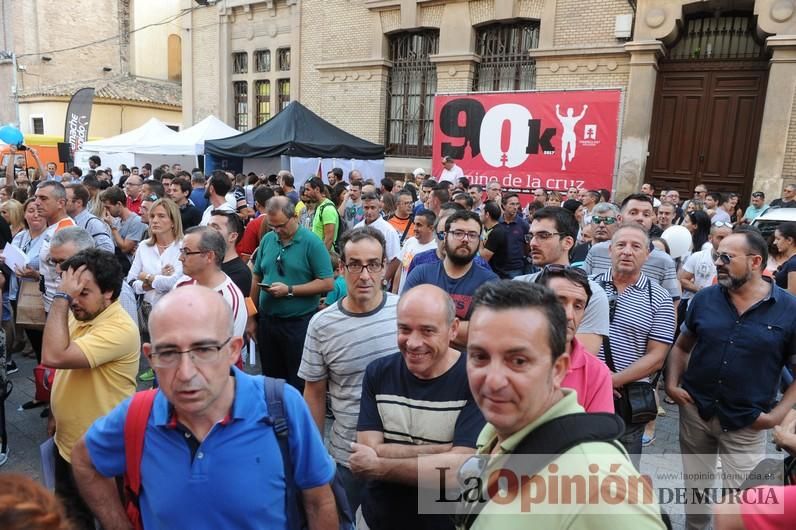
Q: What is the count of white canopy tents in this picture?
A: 2